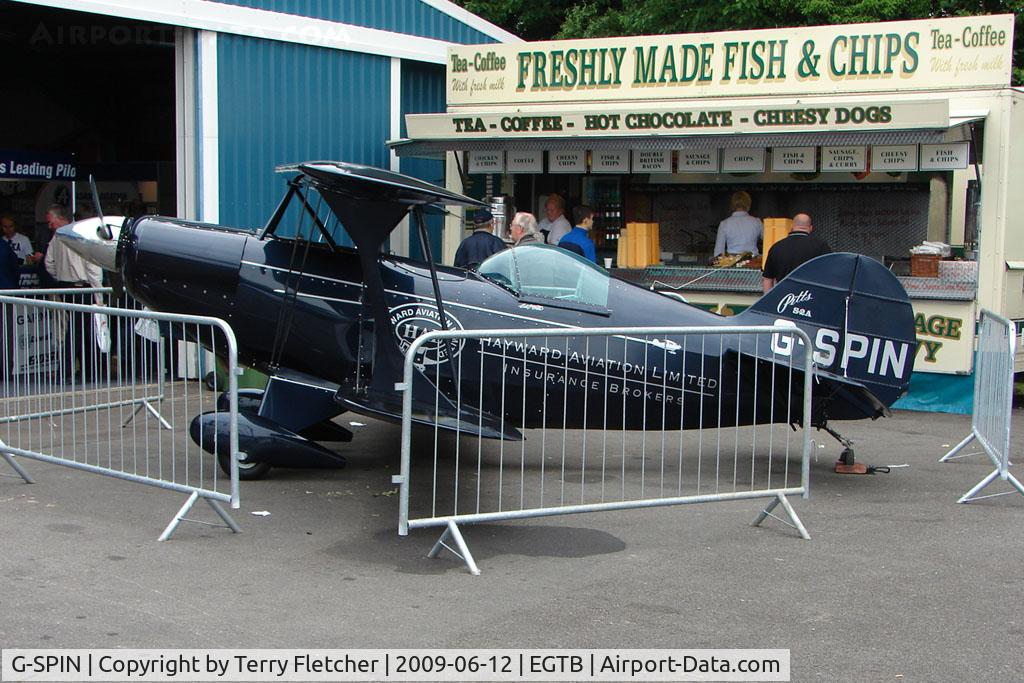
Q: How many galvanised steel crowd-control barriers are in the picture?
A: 4